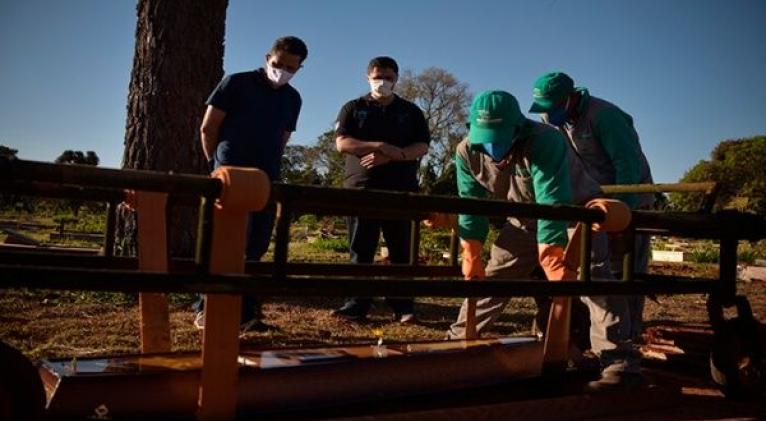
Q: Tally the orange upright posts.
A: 4